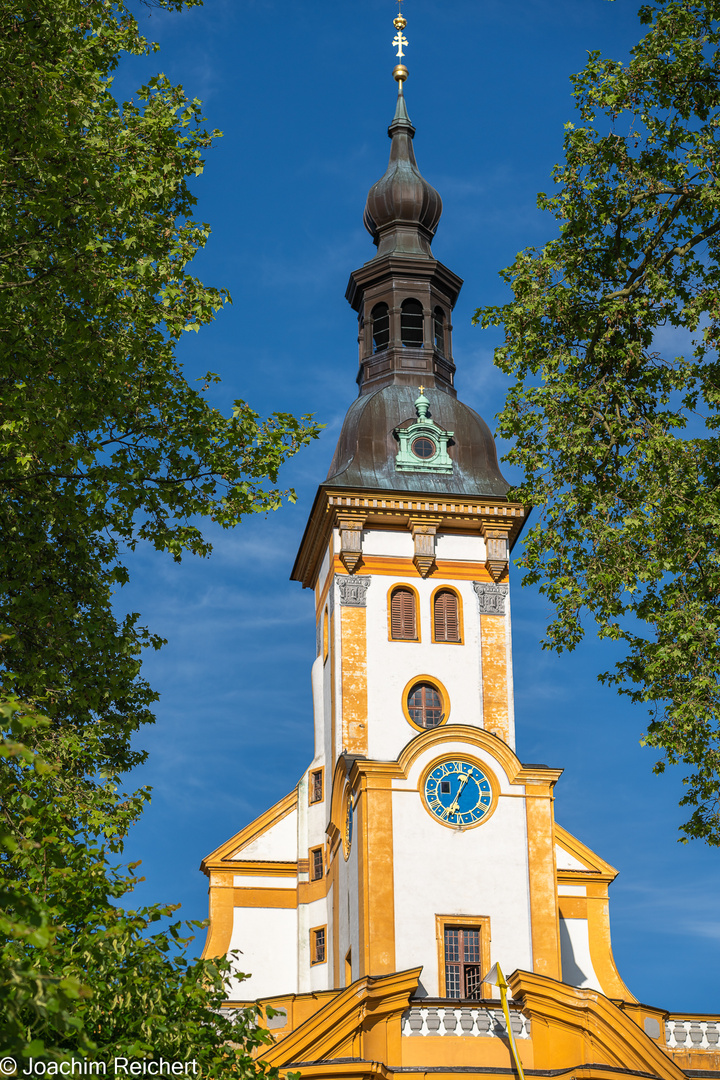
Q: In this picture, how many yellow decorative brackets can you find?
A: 3